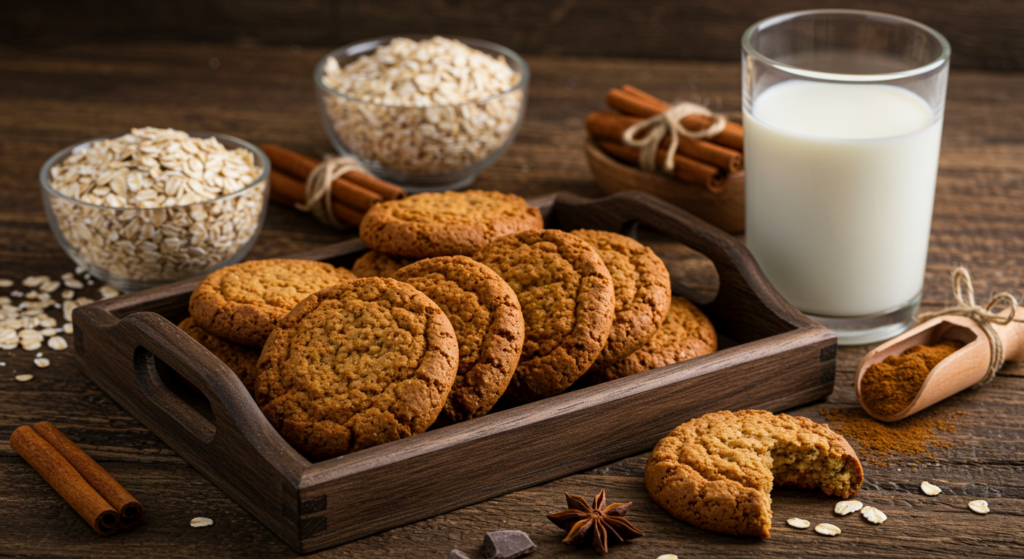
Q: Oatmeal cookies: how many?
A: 10